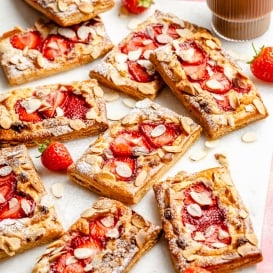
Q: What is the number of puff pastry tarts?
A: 9